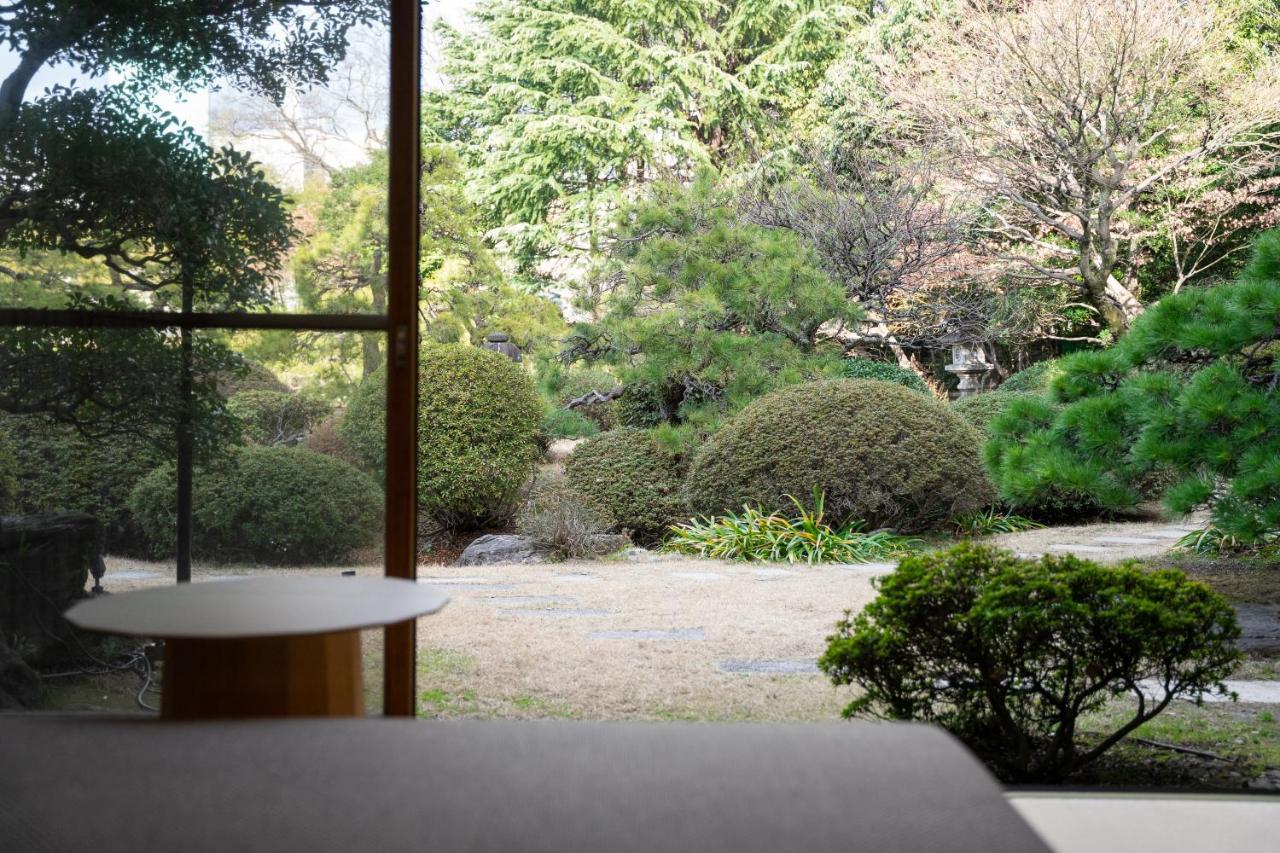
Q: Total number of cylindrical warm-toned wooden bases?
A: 1